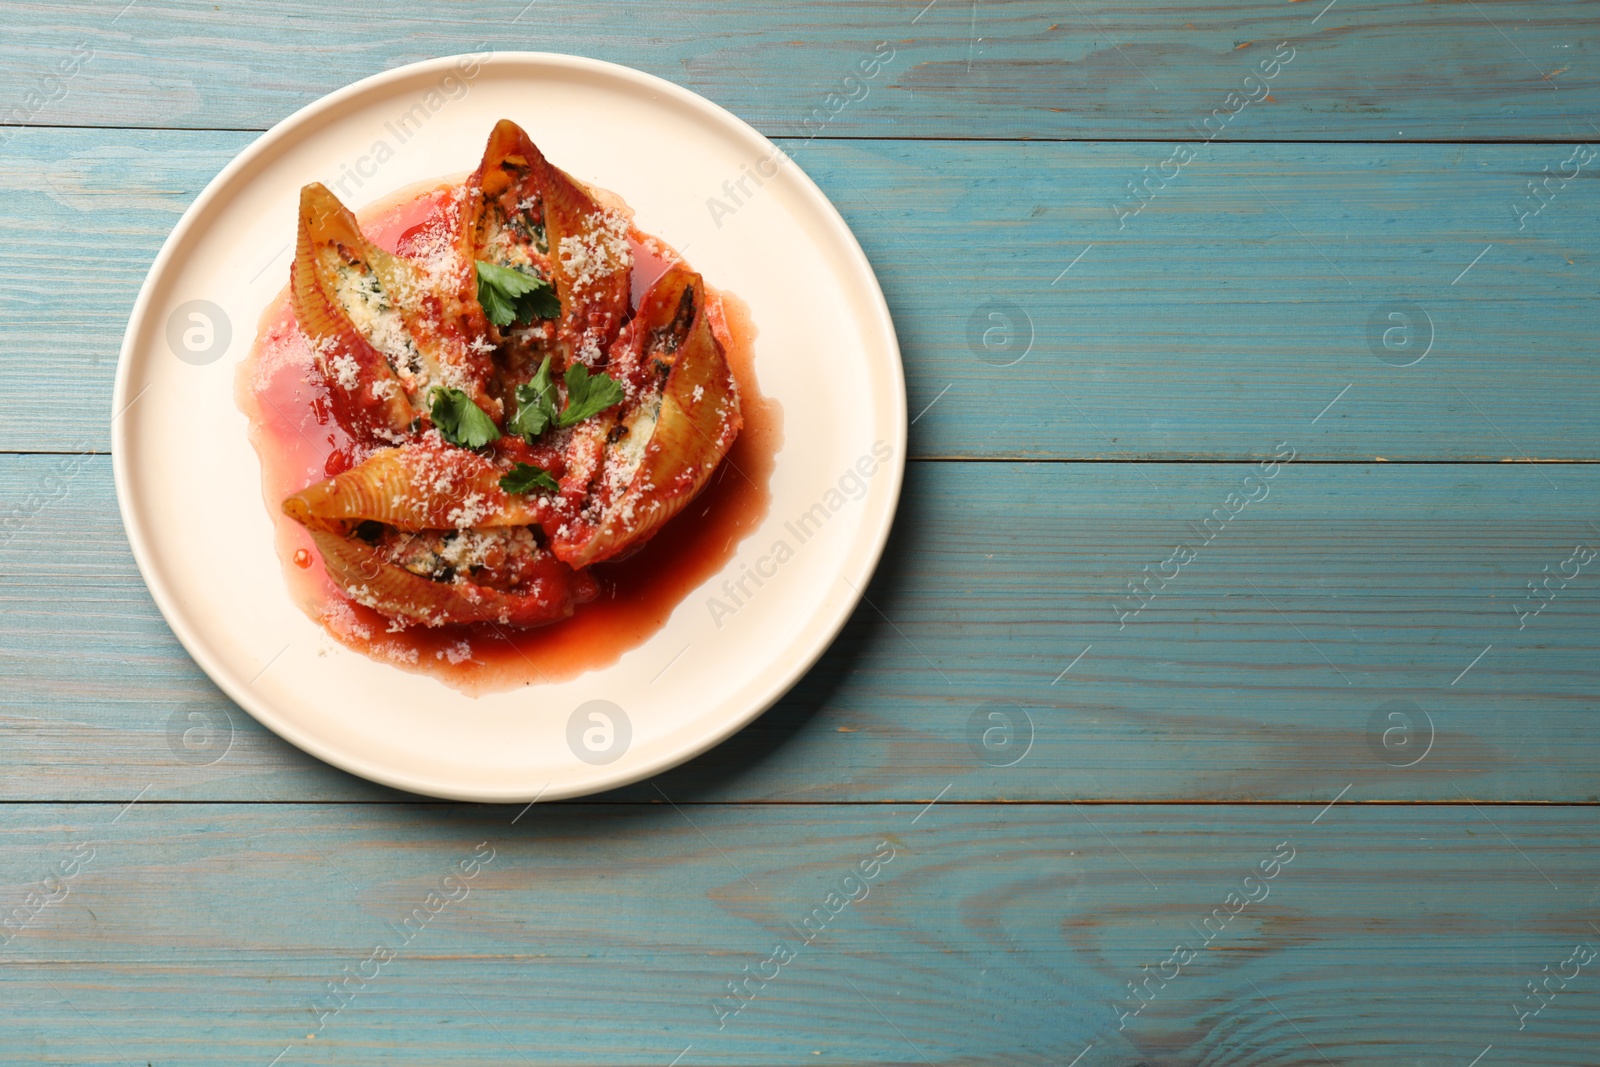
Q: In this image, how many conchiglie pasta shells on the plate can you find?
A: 4